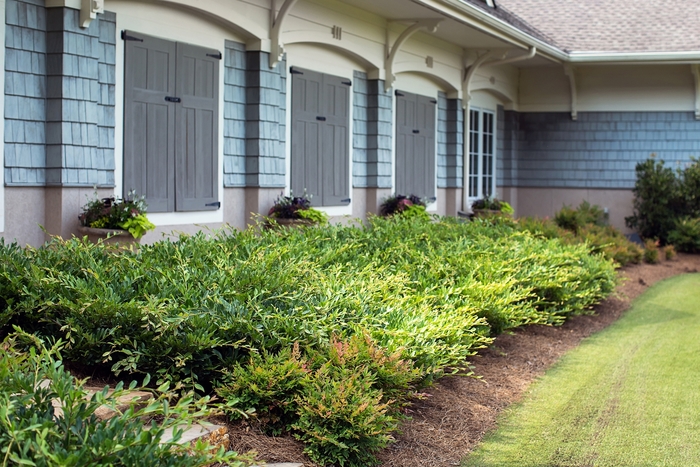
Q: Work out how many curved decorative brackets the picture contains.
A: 6